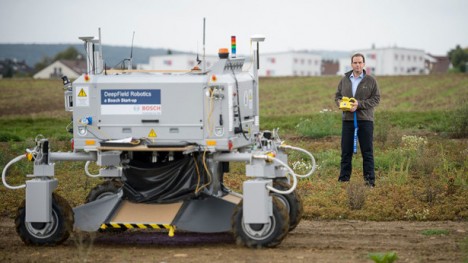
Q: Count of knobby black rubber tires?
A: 4